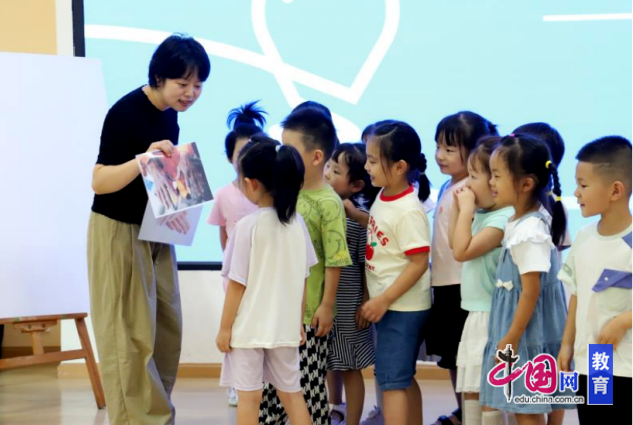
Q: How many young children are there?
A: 12